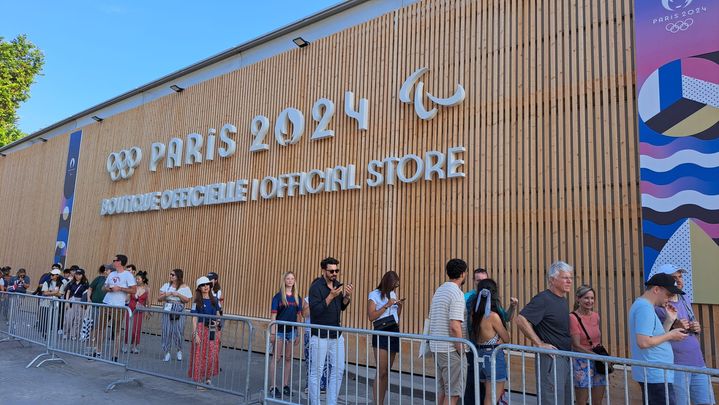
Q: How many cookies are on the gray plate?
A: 0